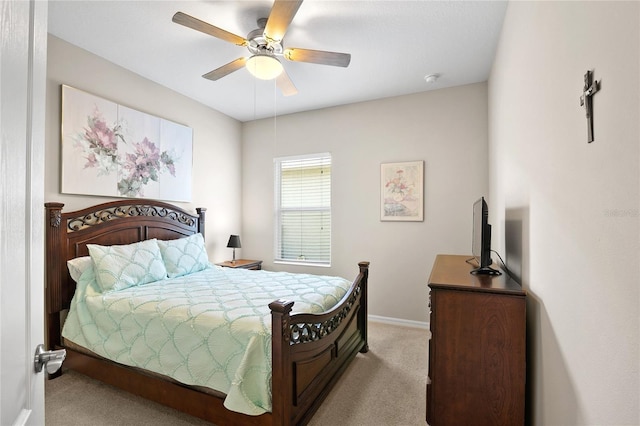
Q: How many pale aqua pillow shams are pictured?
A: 2